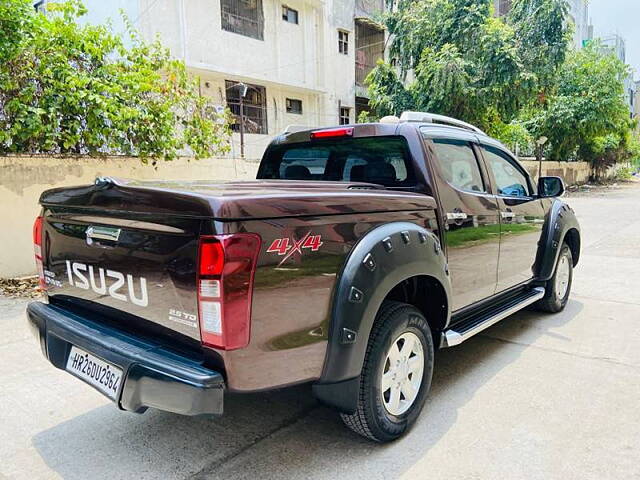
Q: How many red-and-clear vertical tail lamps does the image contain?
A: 2